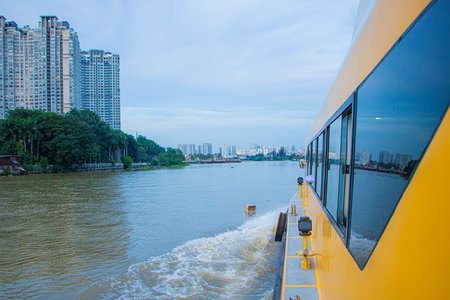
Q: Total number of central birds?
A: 0